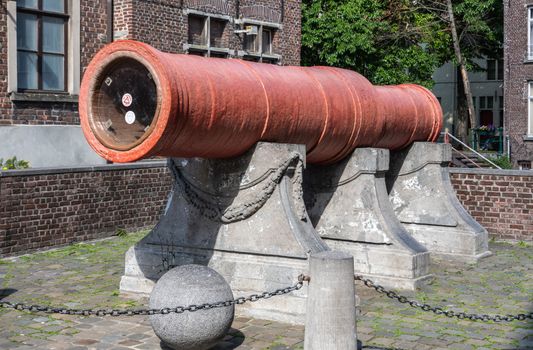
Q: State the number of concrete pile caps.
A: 3